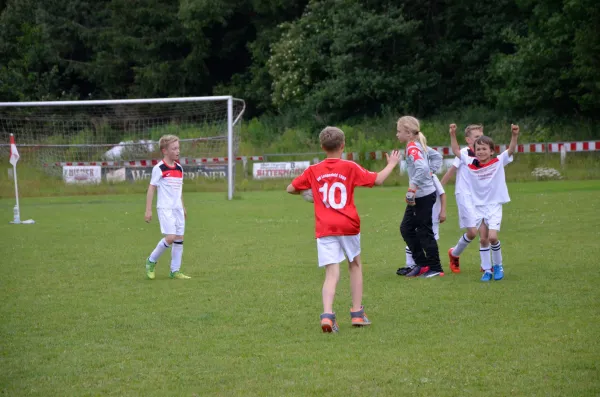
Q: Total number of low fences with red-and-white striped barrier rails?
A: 1